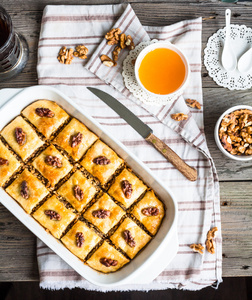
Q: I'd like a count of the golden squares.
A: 15